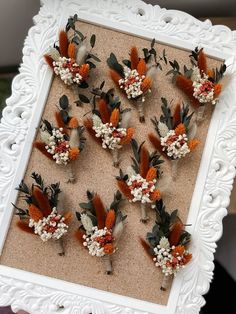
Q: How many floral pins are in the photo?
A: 10